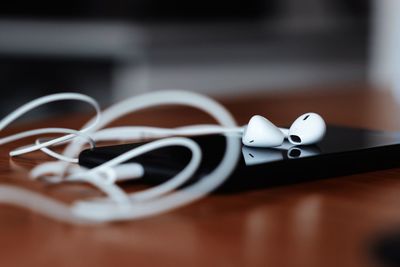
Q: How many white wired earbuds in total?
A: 2